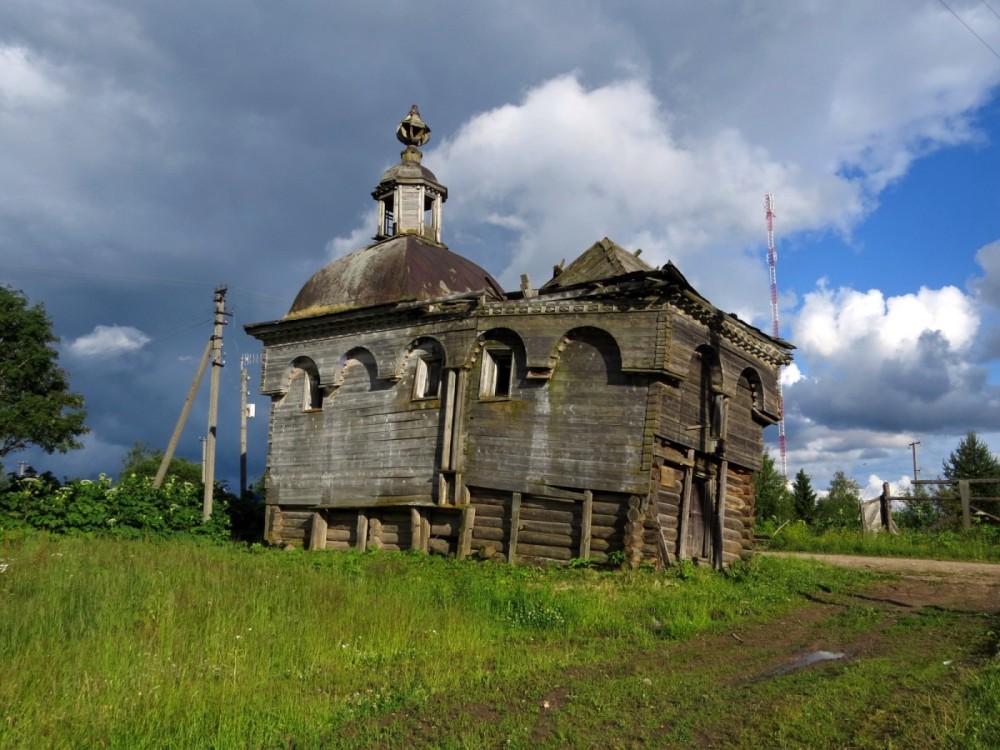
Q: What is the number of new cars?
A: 0